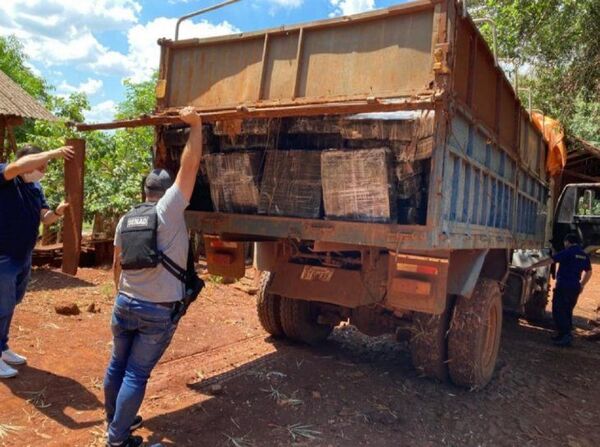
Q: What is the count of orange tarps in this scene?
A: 1